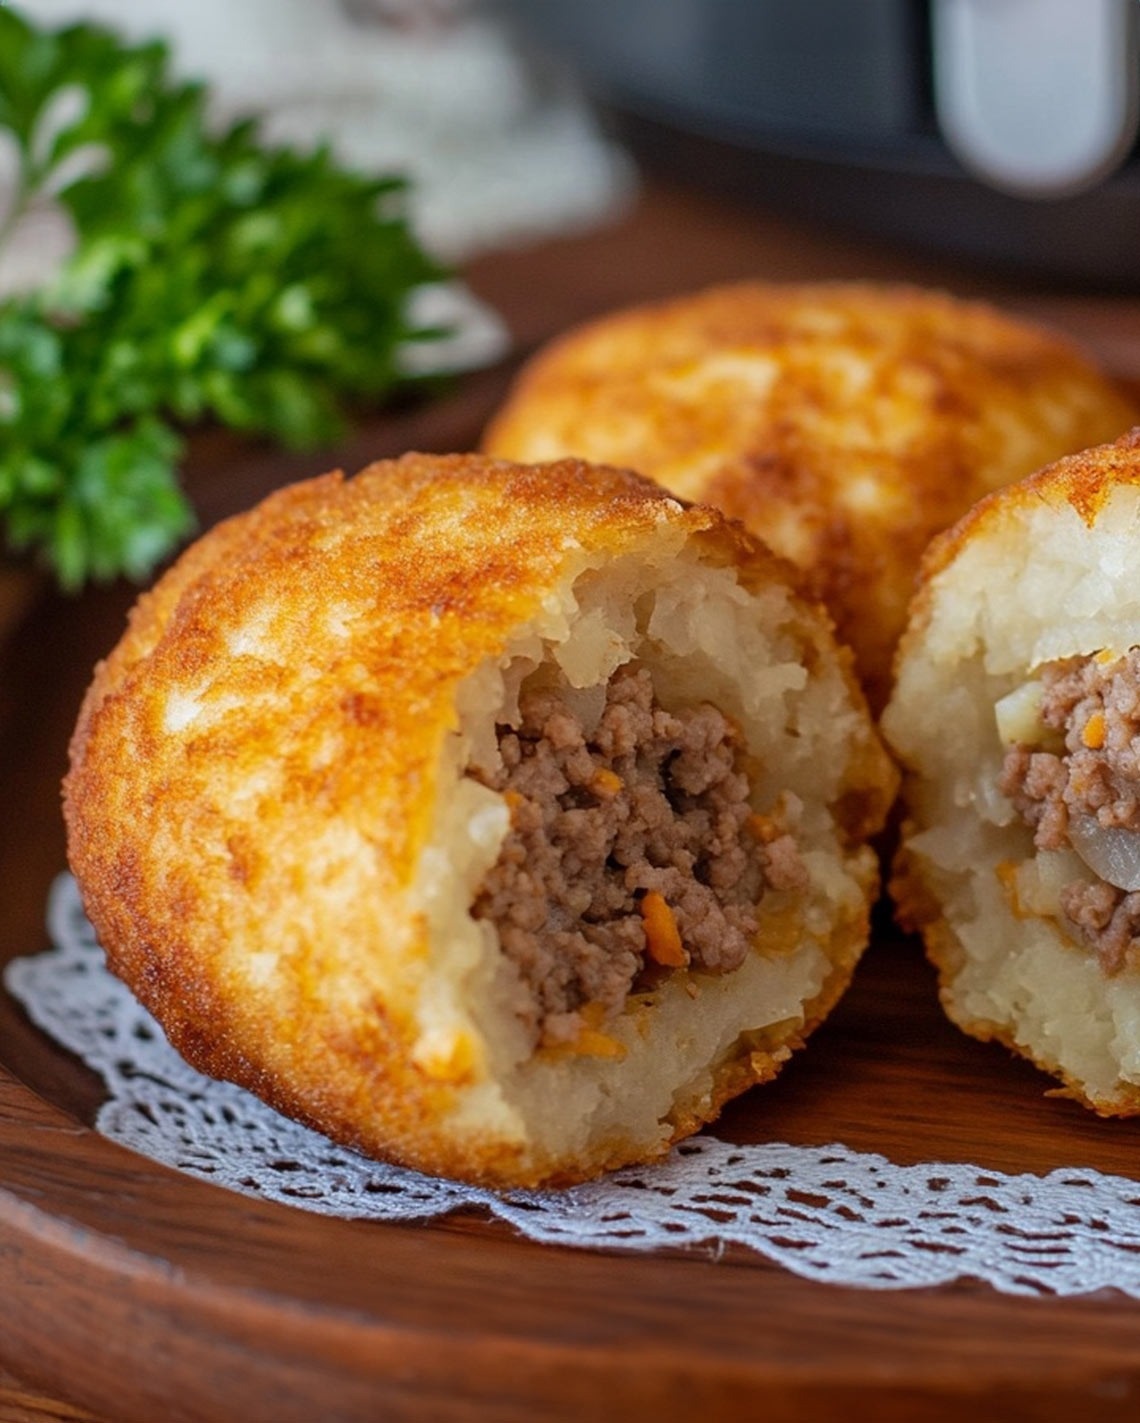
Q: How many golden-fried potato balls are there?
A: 3